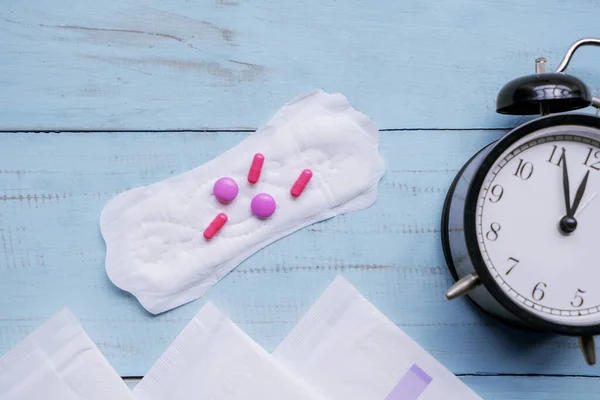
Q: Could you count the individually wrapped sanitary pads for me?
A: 3